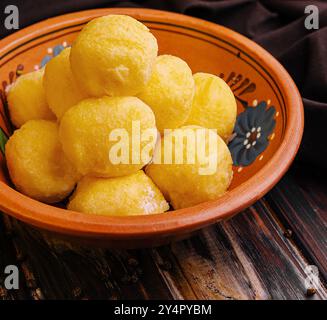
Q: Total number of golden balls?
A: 9